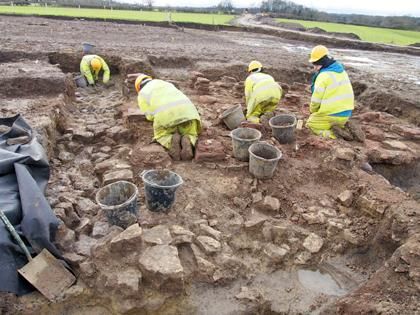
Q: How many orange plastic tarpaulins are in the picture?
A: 0